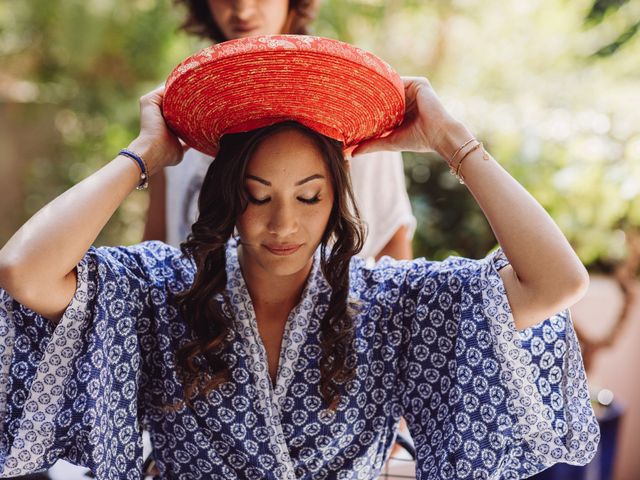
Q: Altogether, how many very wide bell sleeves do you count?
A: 2